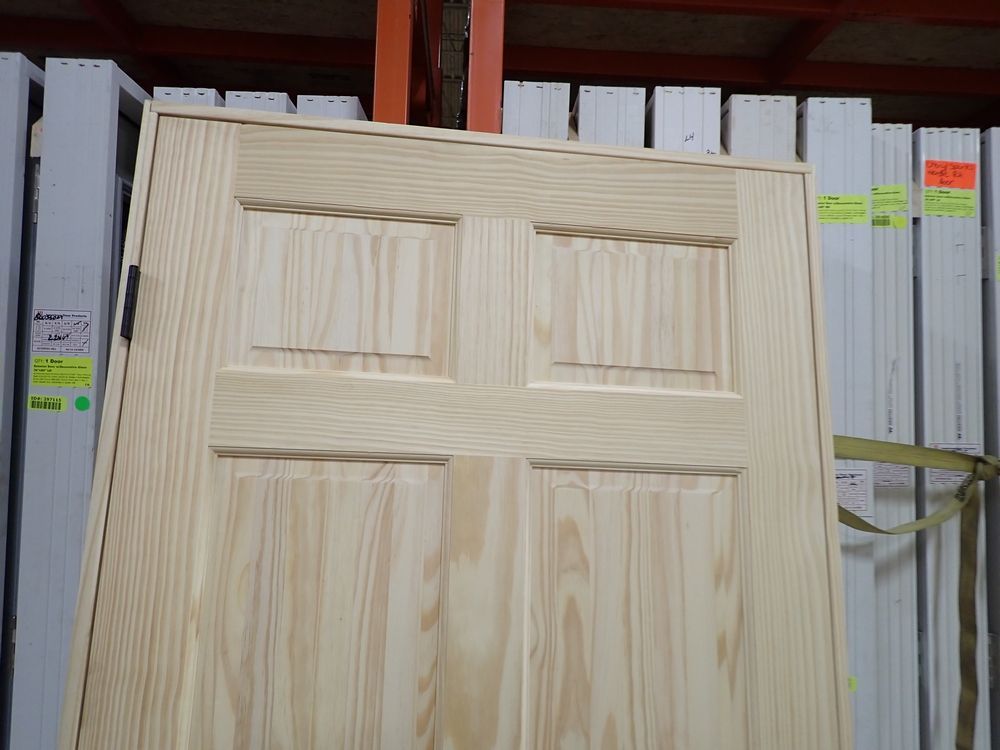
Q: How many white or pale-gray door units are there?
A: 13